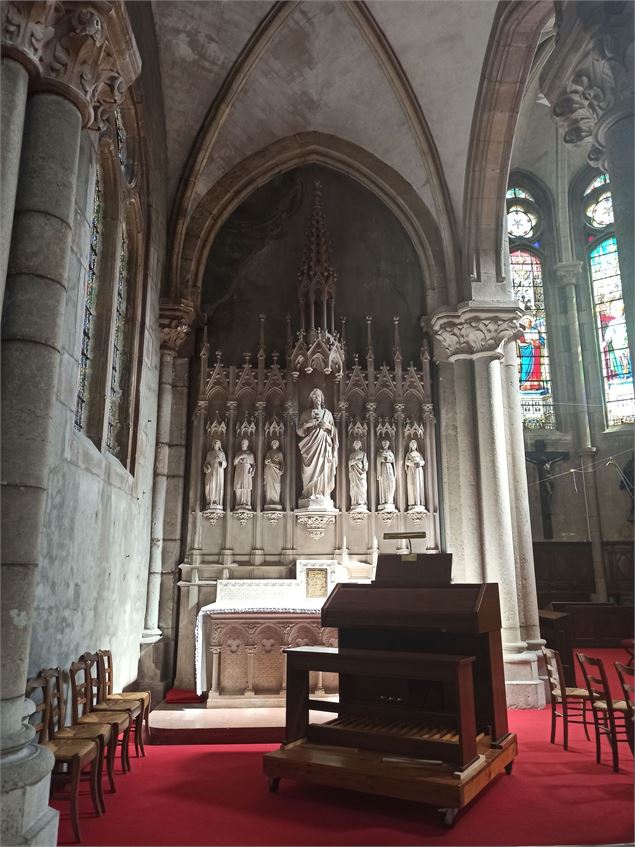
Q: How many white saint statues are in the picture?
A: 7